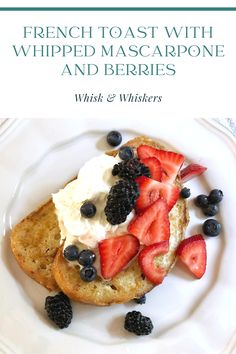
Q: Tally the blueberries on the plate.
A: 12